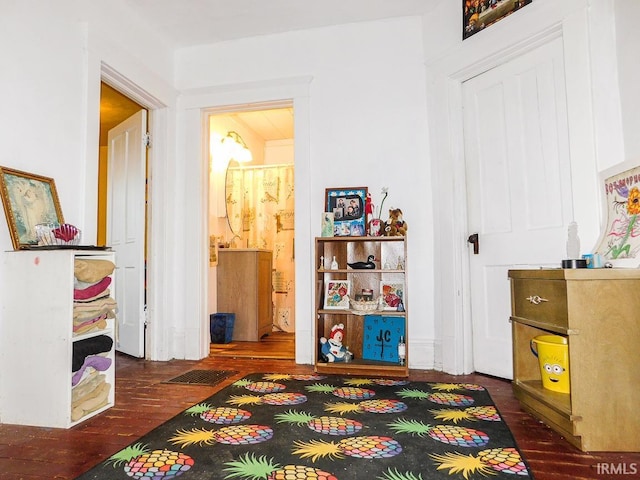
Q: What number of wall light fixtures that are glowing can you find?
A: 1